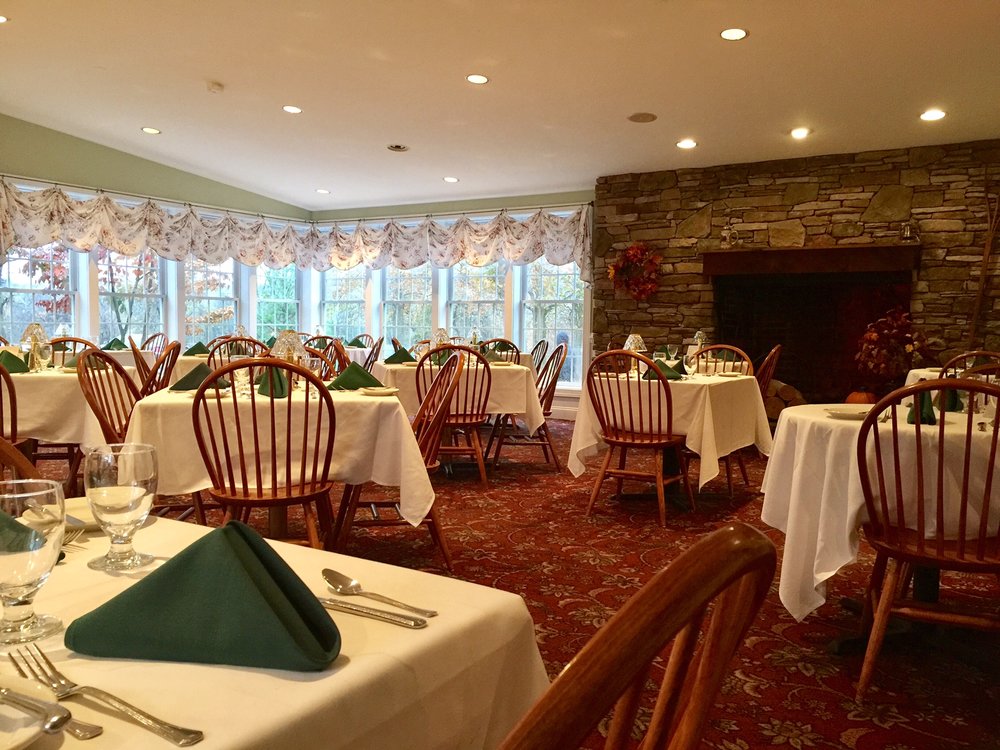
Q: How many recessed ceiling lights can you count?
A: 10